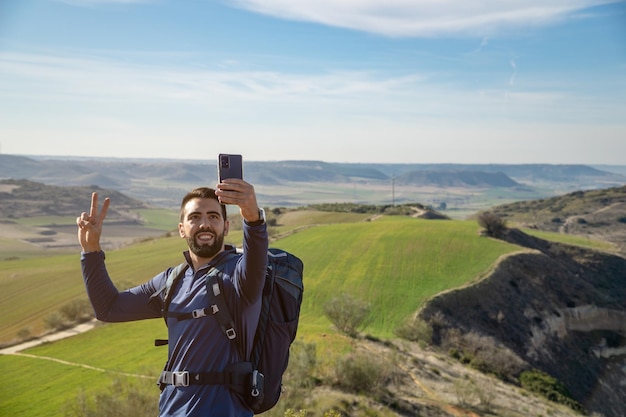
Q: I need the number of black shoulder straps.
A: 2